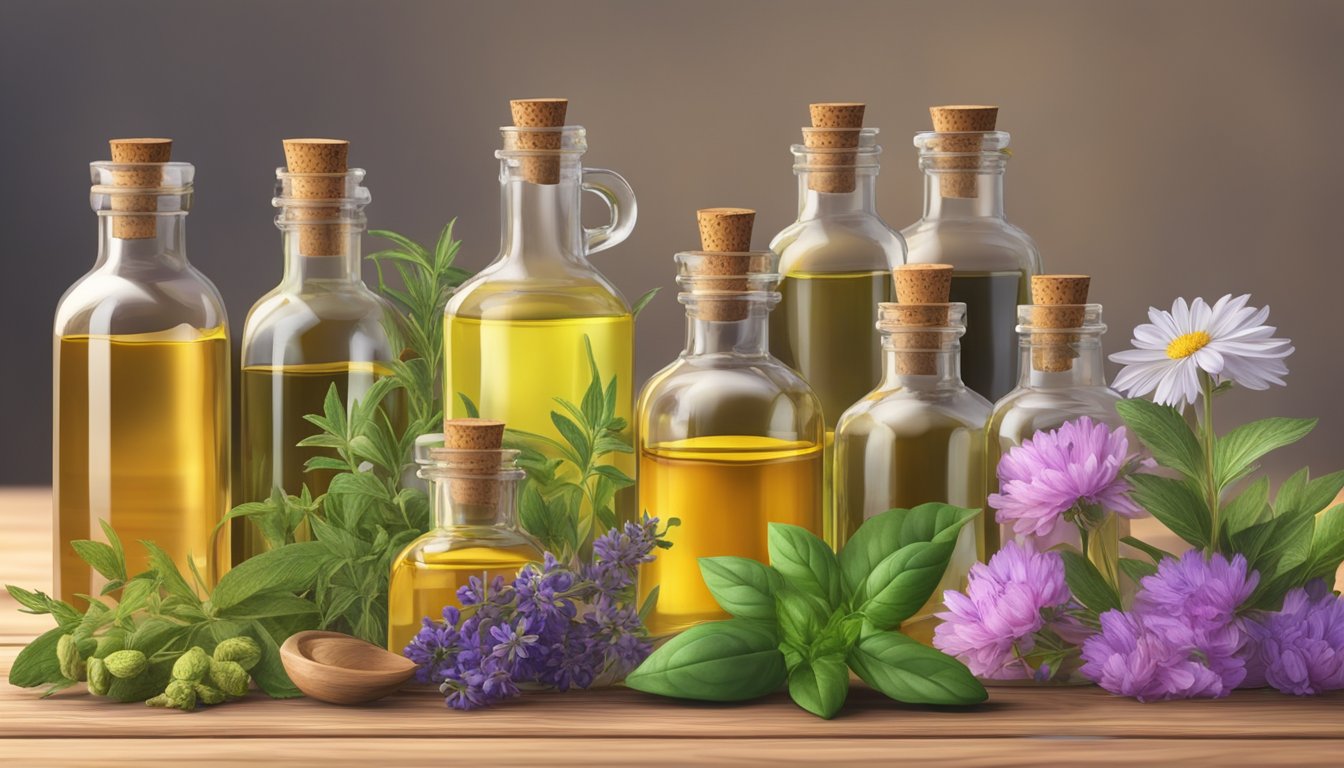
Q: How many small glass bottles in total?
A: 9